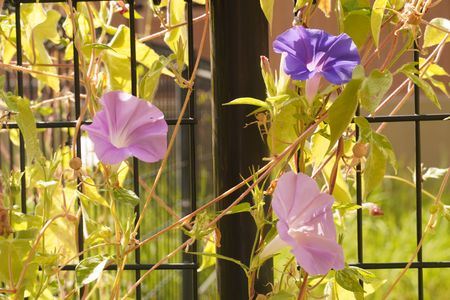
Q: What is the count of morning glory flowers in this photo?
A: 3